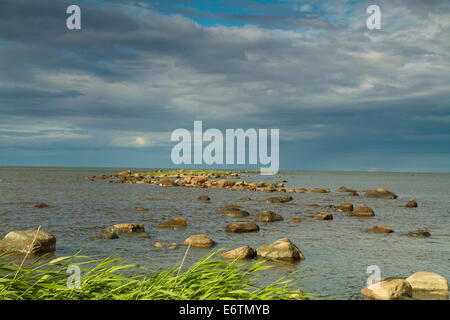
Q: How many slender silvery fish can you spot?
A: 0